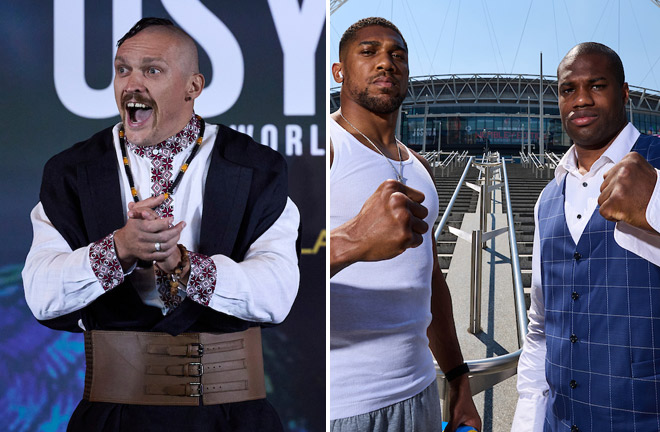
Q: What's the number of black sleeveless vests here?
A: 1